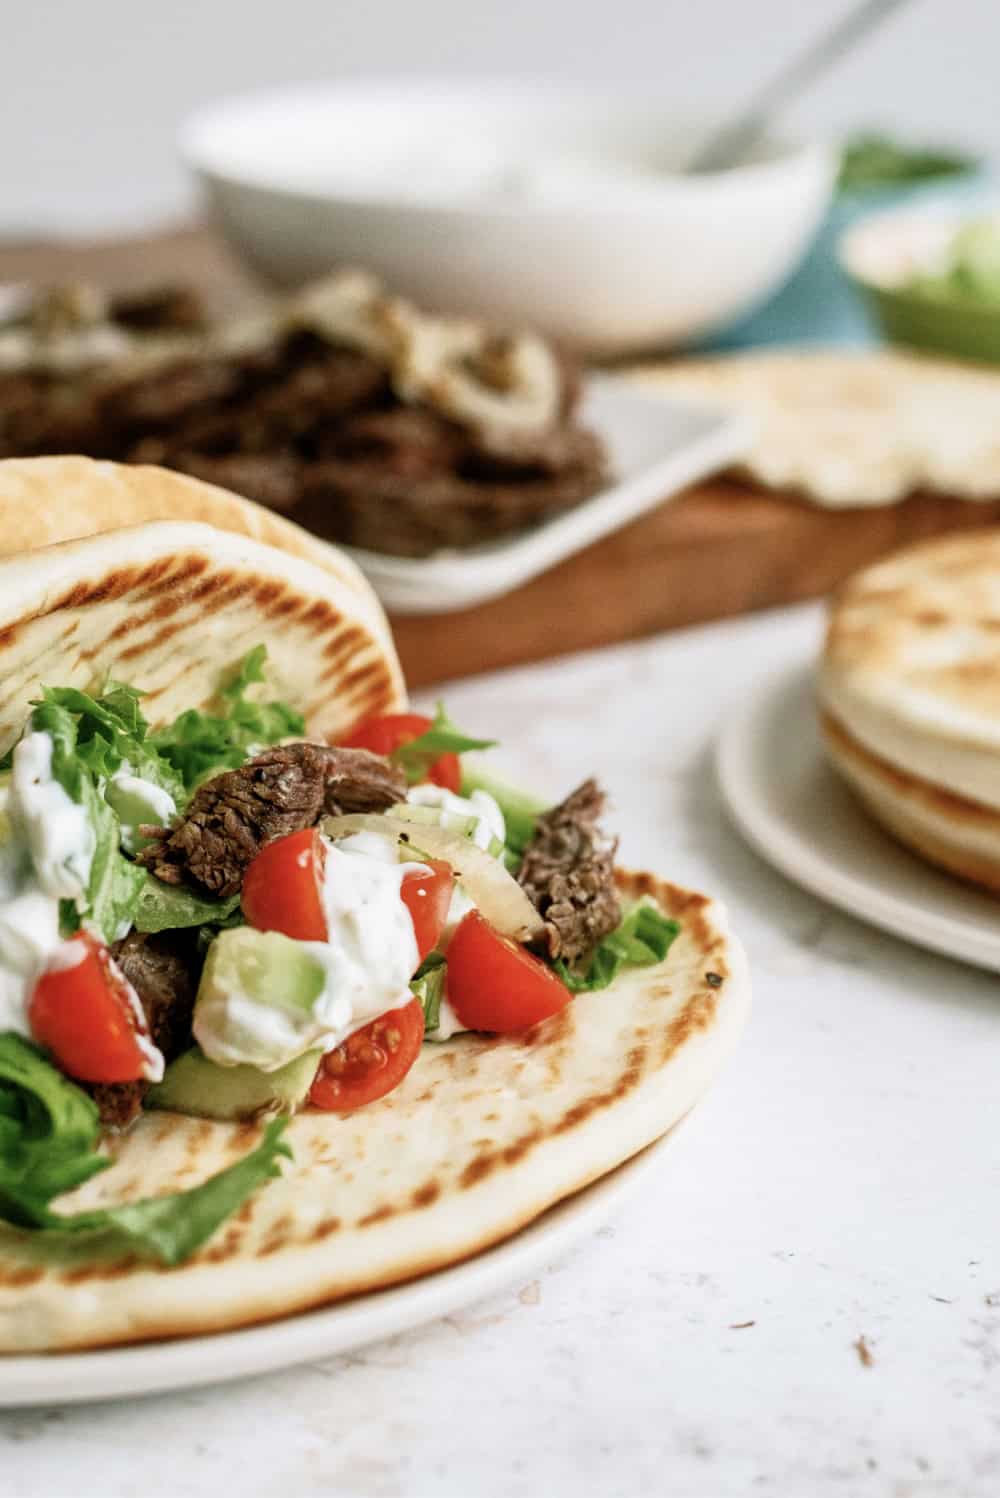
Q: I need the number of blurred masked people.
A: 0